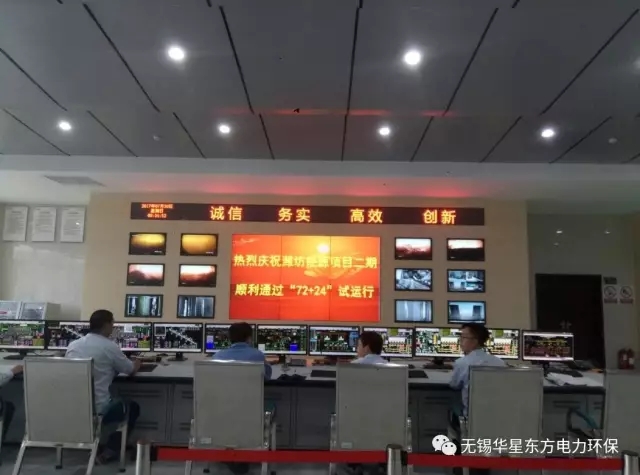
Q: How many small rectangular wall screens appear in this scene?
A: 12